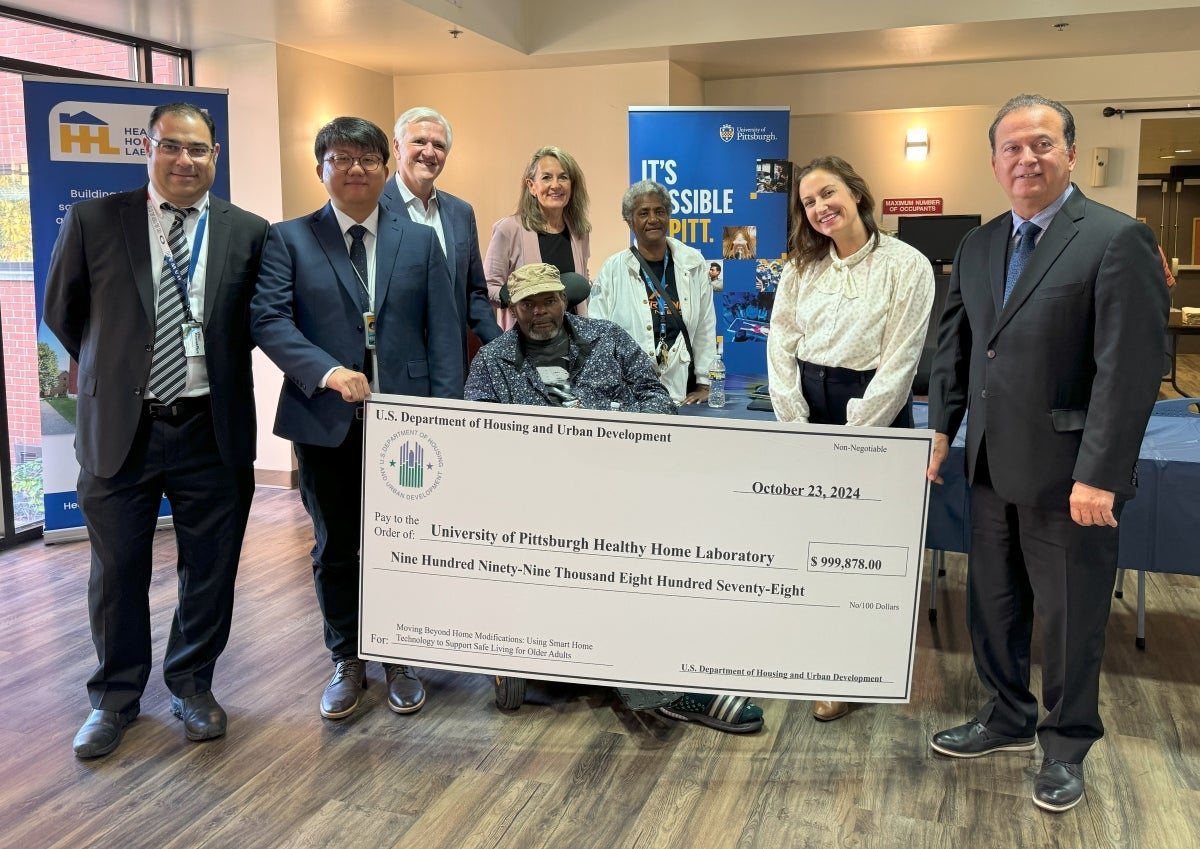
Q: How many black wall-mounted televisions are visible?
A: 1